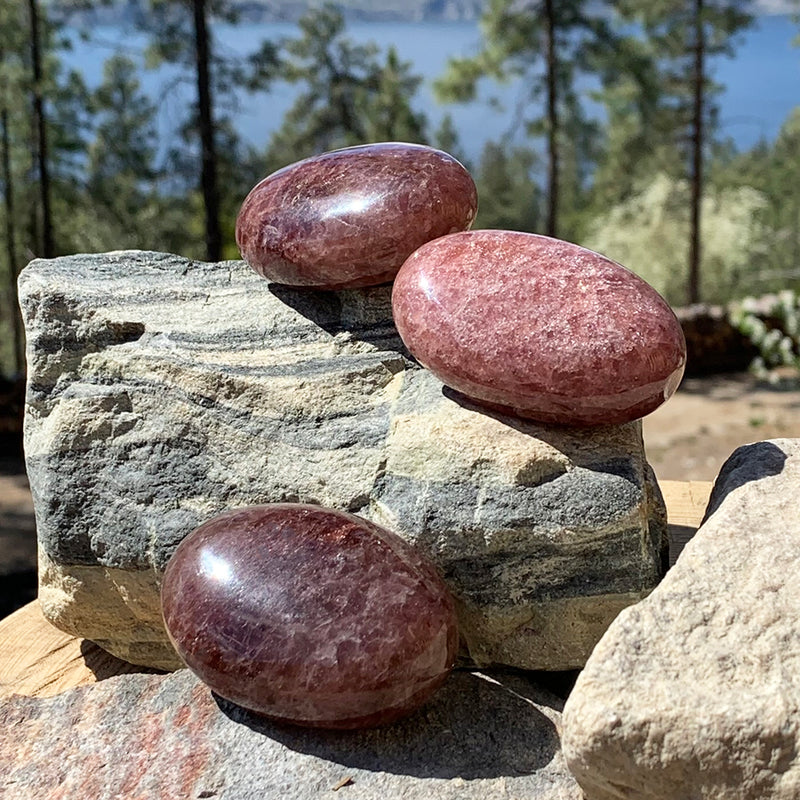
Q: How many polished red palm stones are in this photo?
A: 3